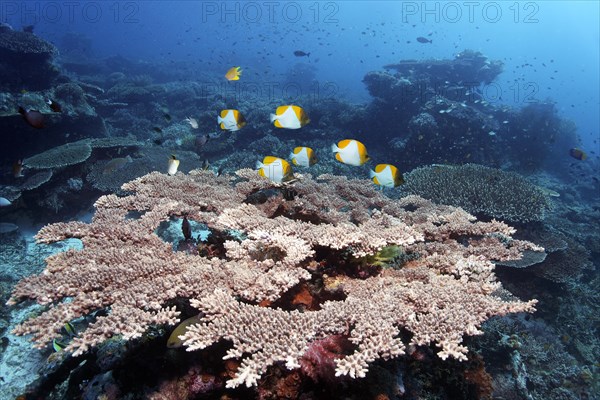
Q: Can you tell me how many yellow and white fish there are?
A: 6